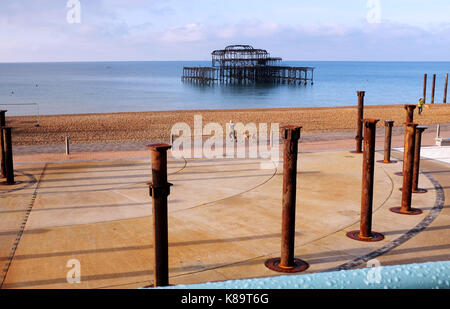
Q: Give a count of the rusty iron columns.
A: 13